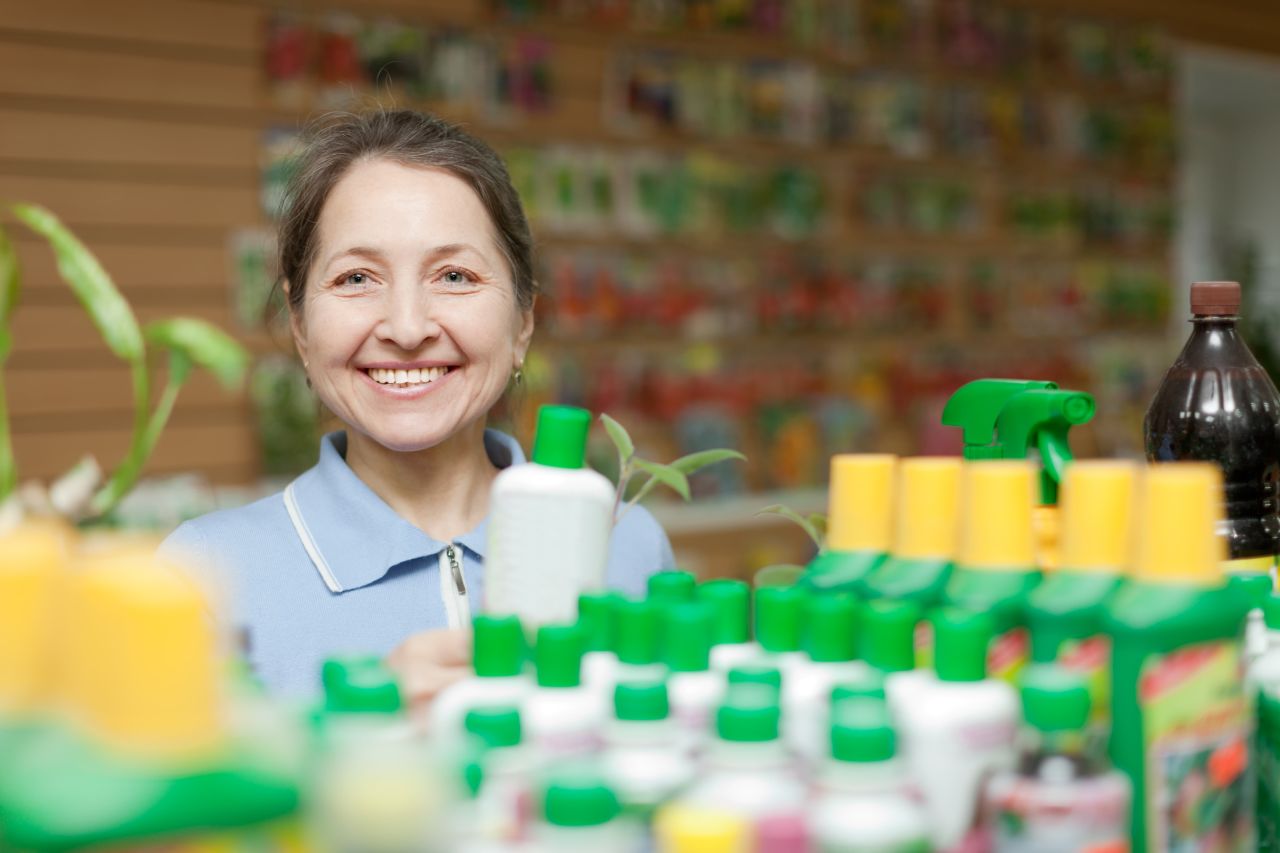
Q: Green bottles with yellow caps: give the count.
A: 7